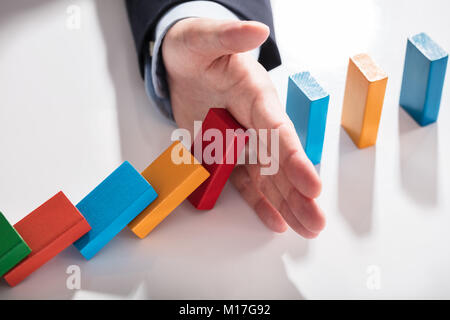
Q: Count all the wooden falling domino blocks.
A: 5